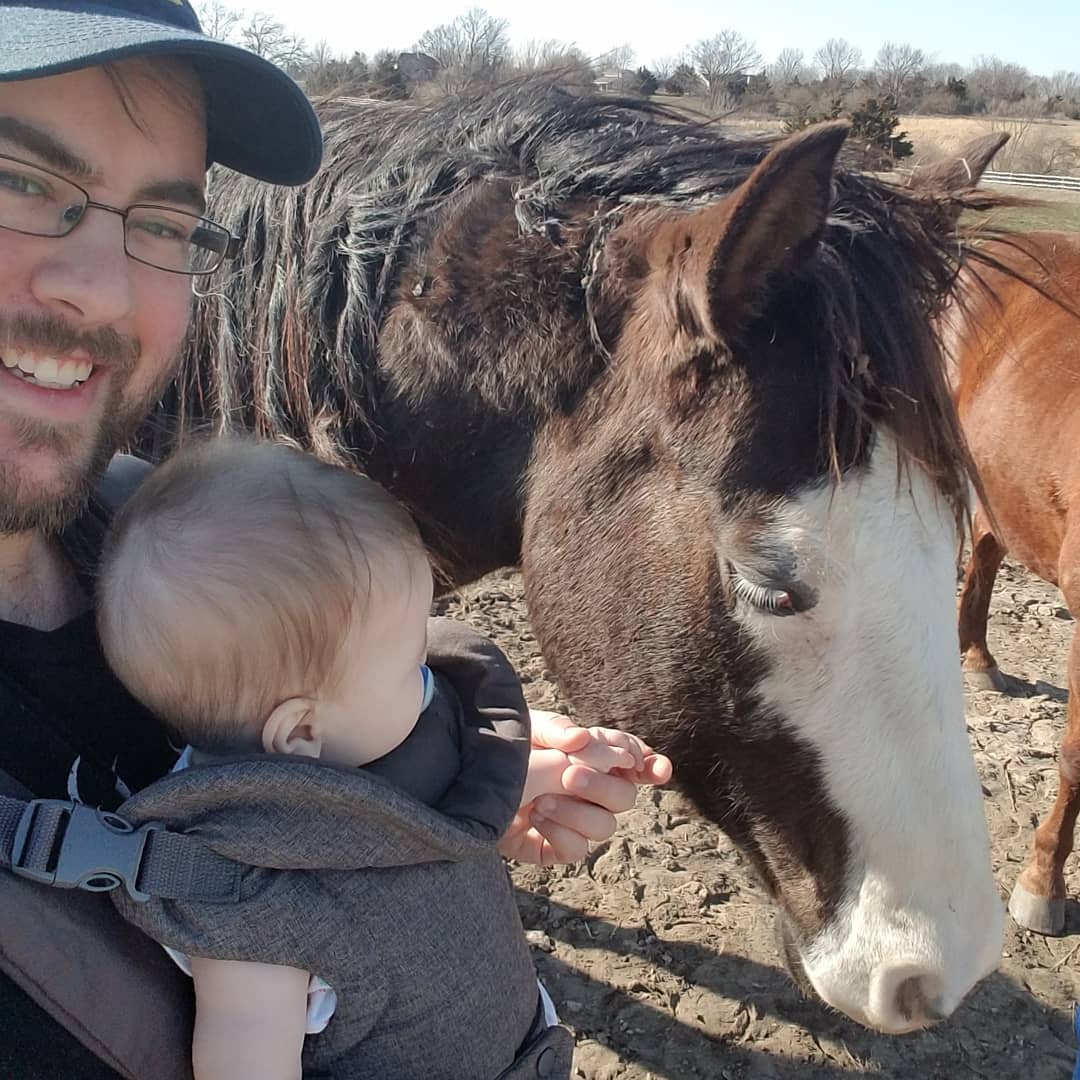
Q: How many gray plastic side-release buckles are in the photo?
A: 1